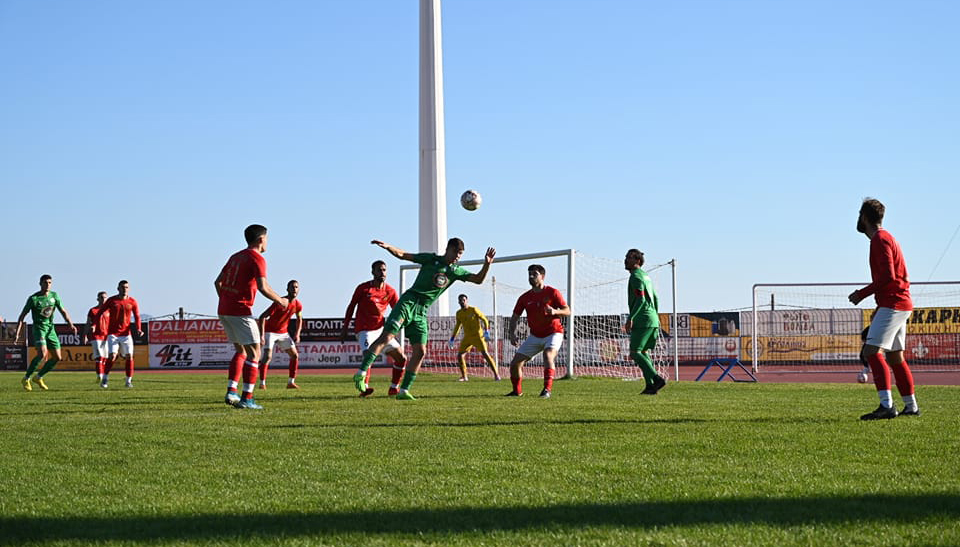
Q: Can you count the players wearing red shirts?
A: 7